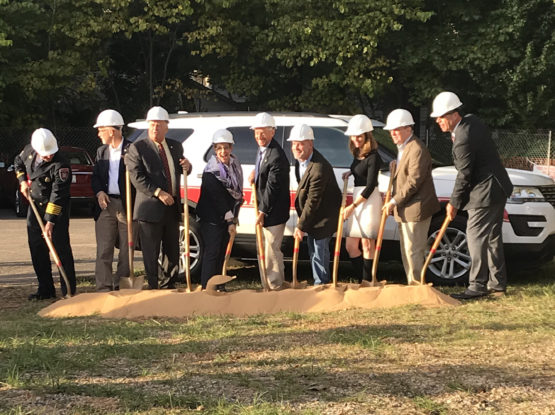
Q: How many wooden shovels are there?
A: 9